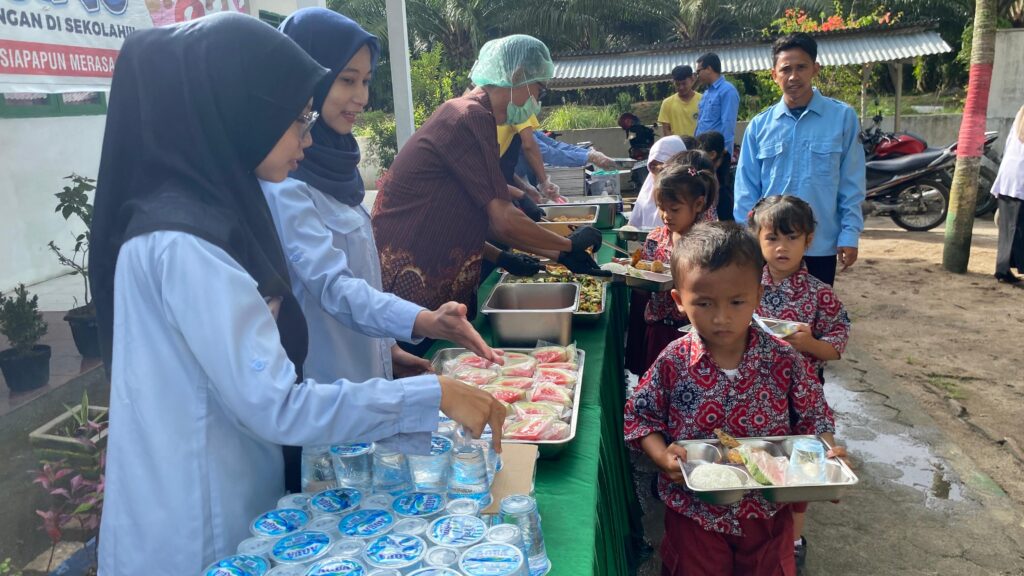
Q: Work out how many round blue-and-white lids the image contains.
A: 13